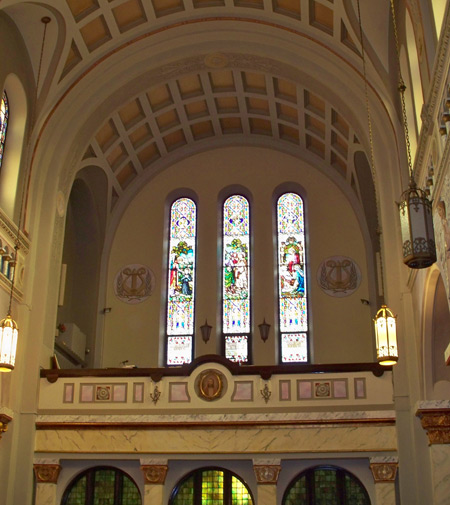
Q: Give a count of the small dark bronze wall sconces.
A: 2